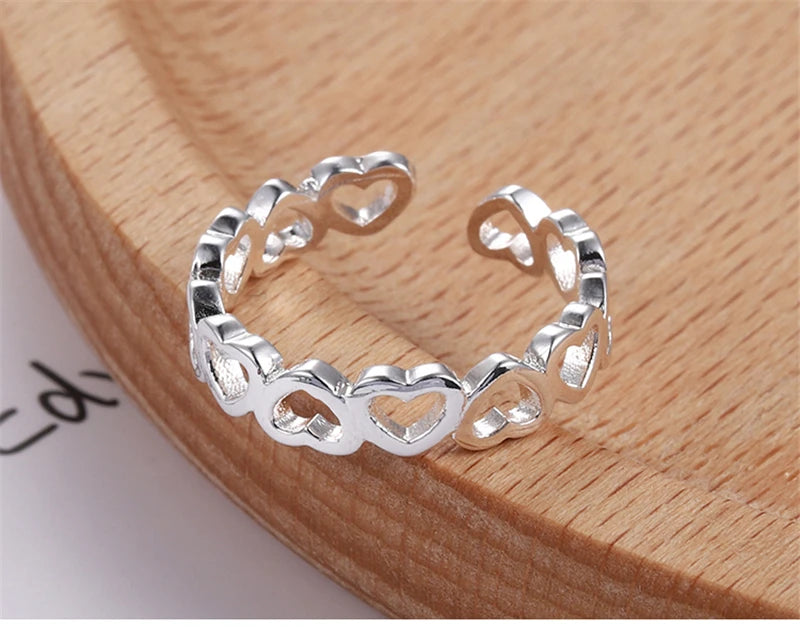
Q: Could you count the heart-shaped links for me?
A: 12